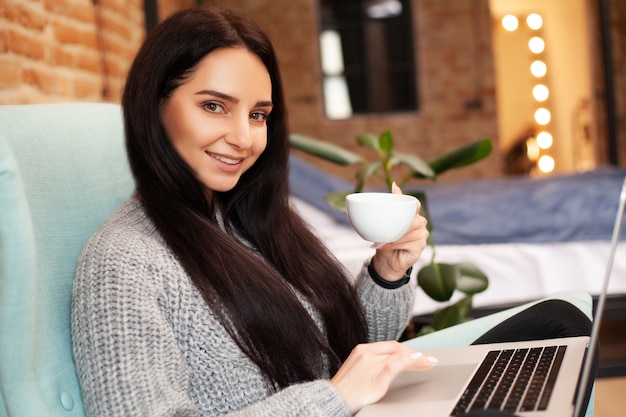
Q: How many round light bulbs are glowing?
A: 8